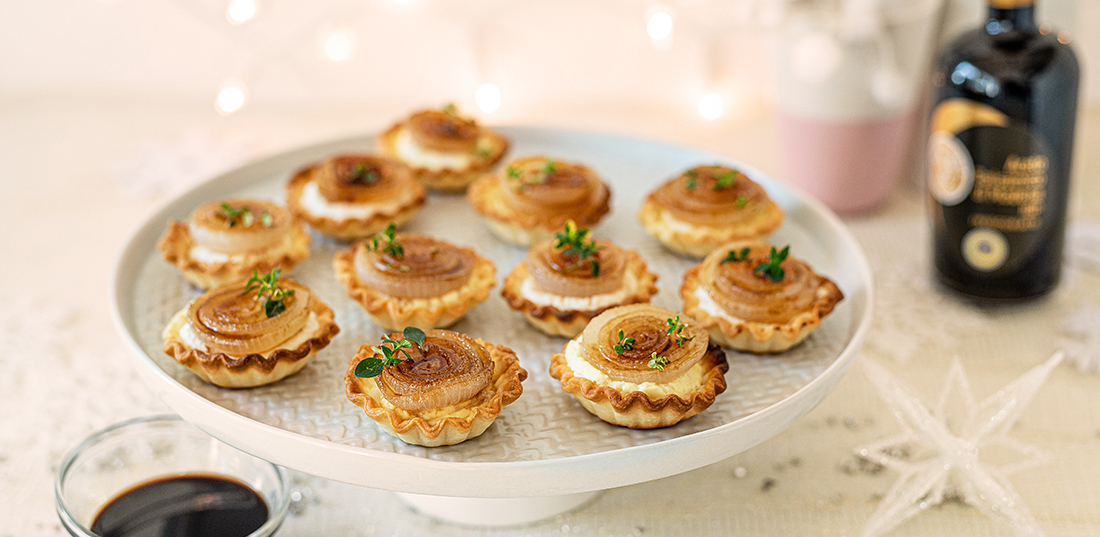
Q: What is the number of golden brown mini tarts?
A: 11